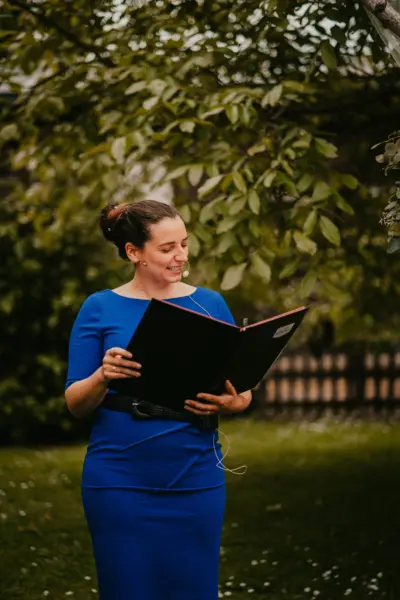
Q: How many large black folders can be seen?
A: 1